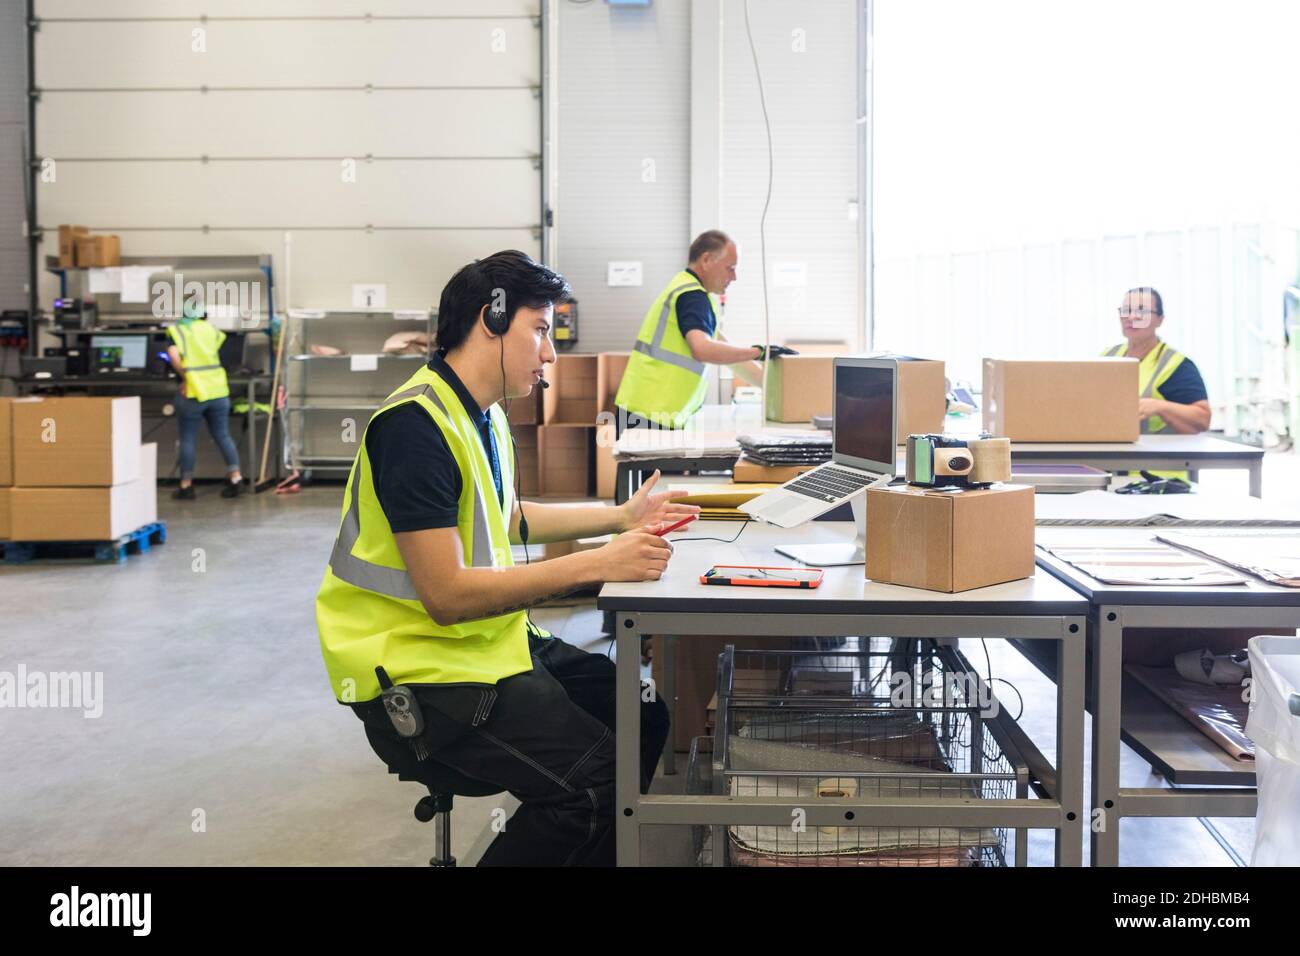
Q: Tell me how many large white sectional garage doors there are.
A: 1